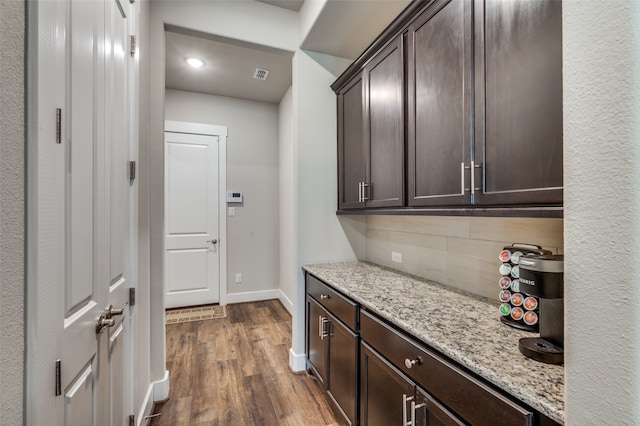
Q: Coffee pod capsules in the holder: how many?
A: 12